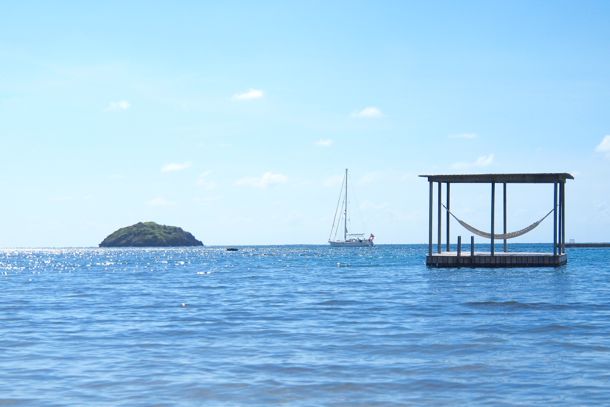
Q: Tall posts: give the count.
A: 8